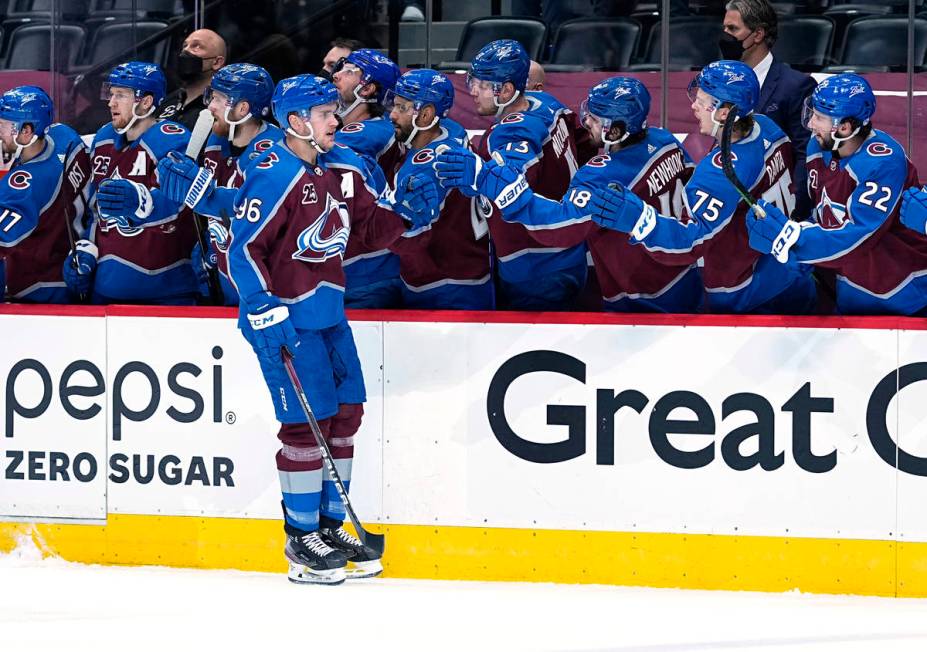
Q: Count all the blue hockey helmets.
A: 10